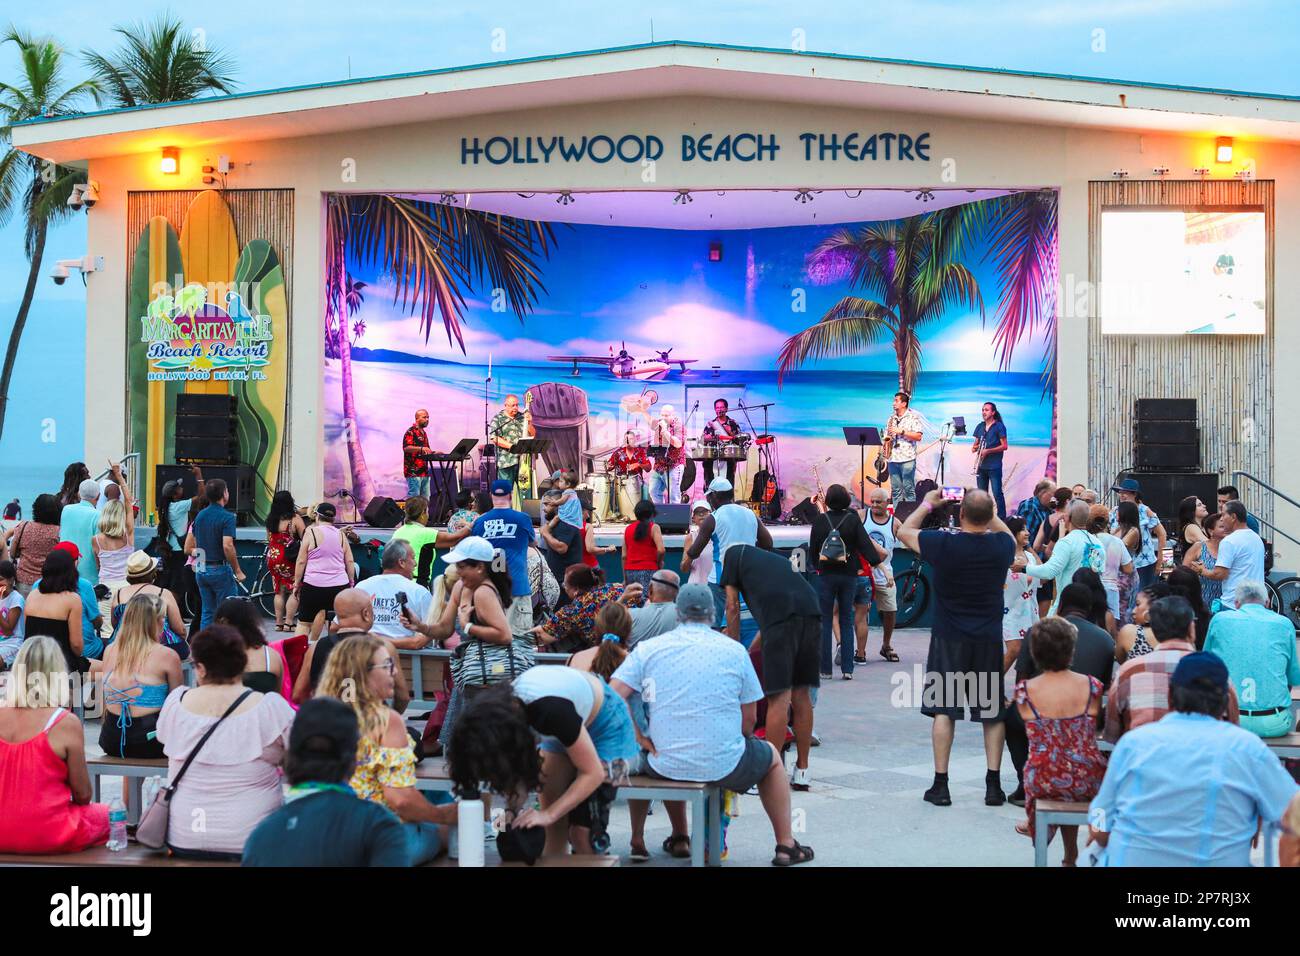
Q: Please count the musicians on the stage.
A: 7